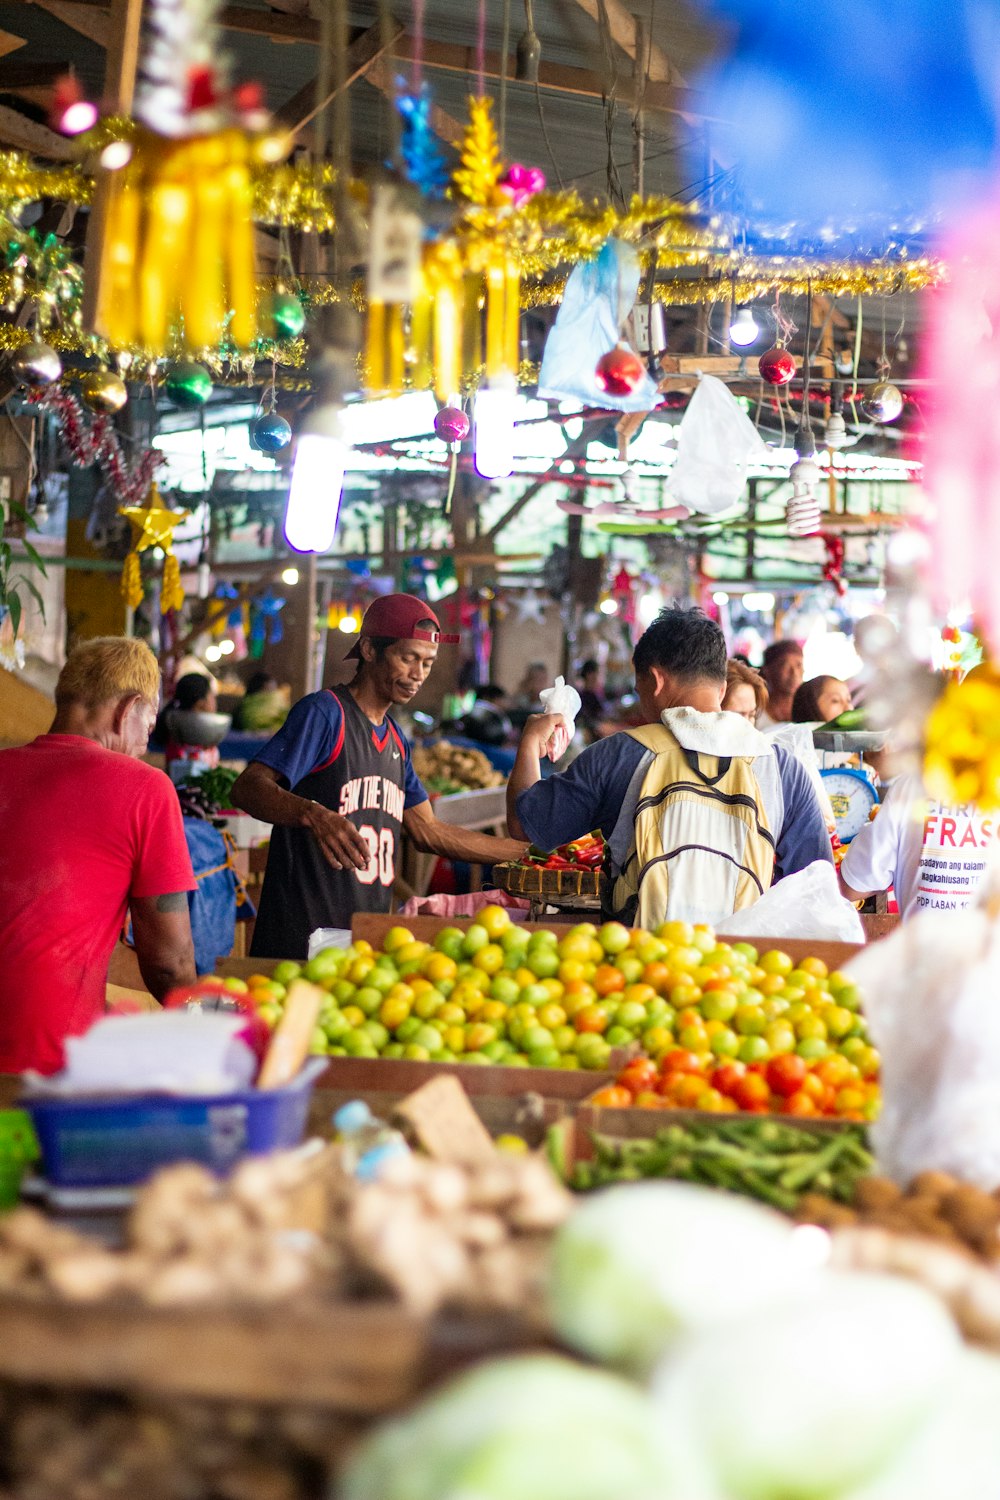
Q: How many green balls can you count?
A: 2